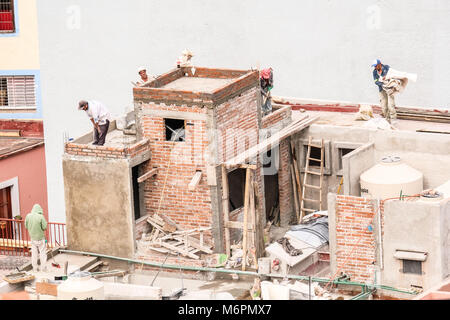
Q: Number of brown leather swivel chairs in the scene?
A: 0